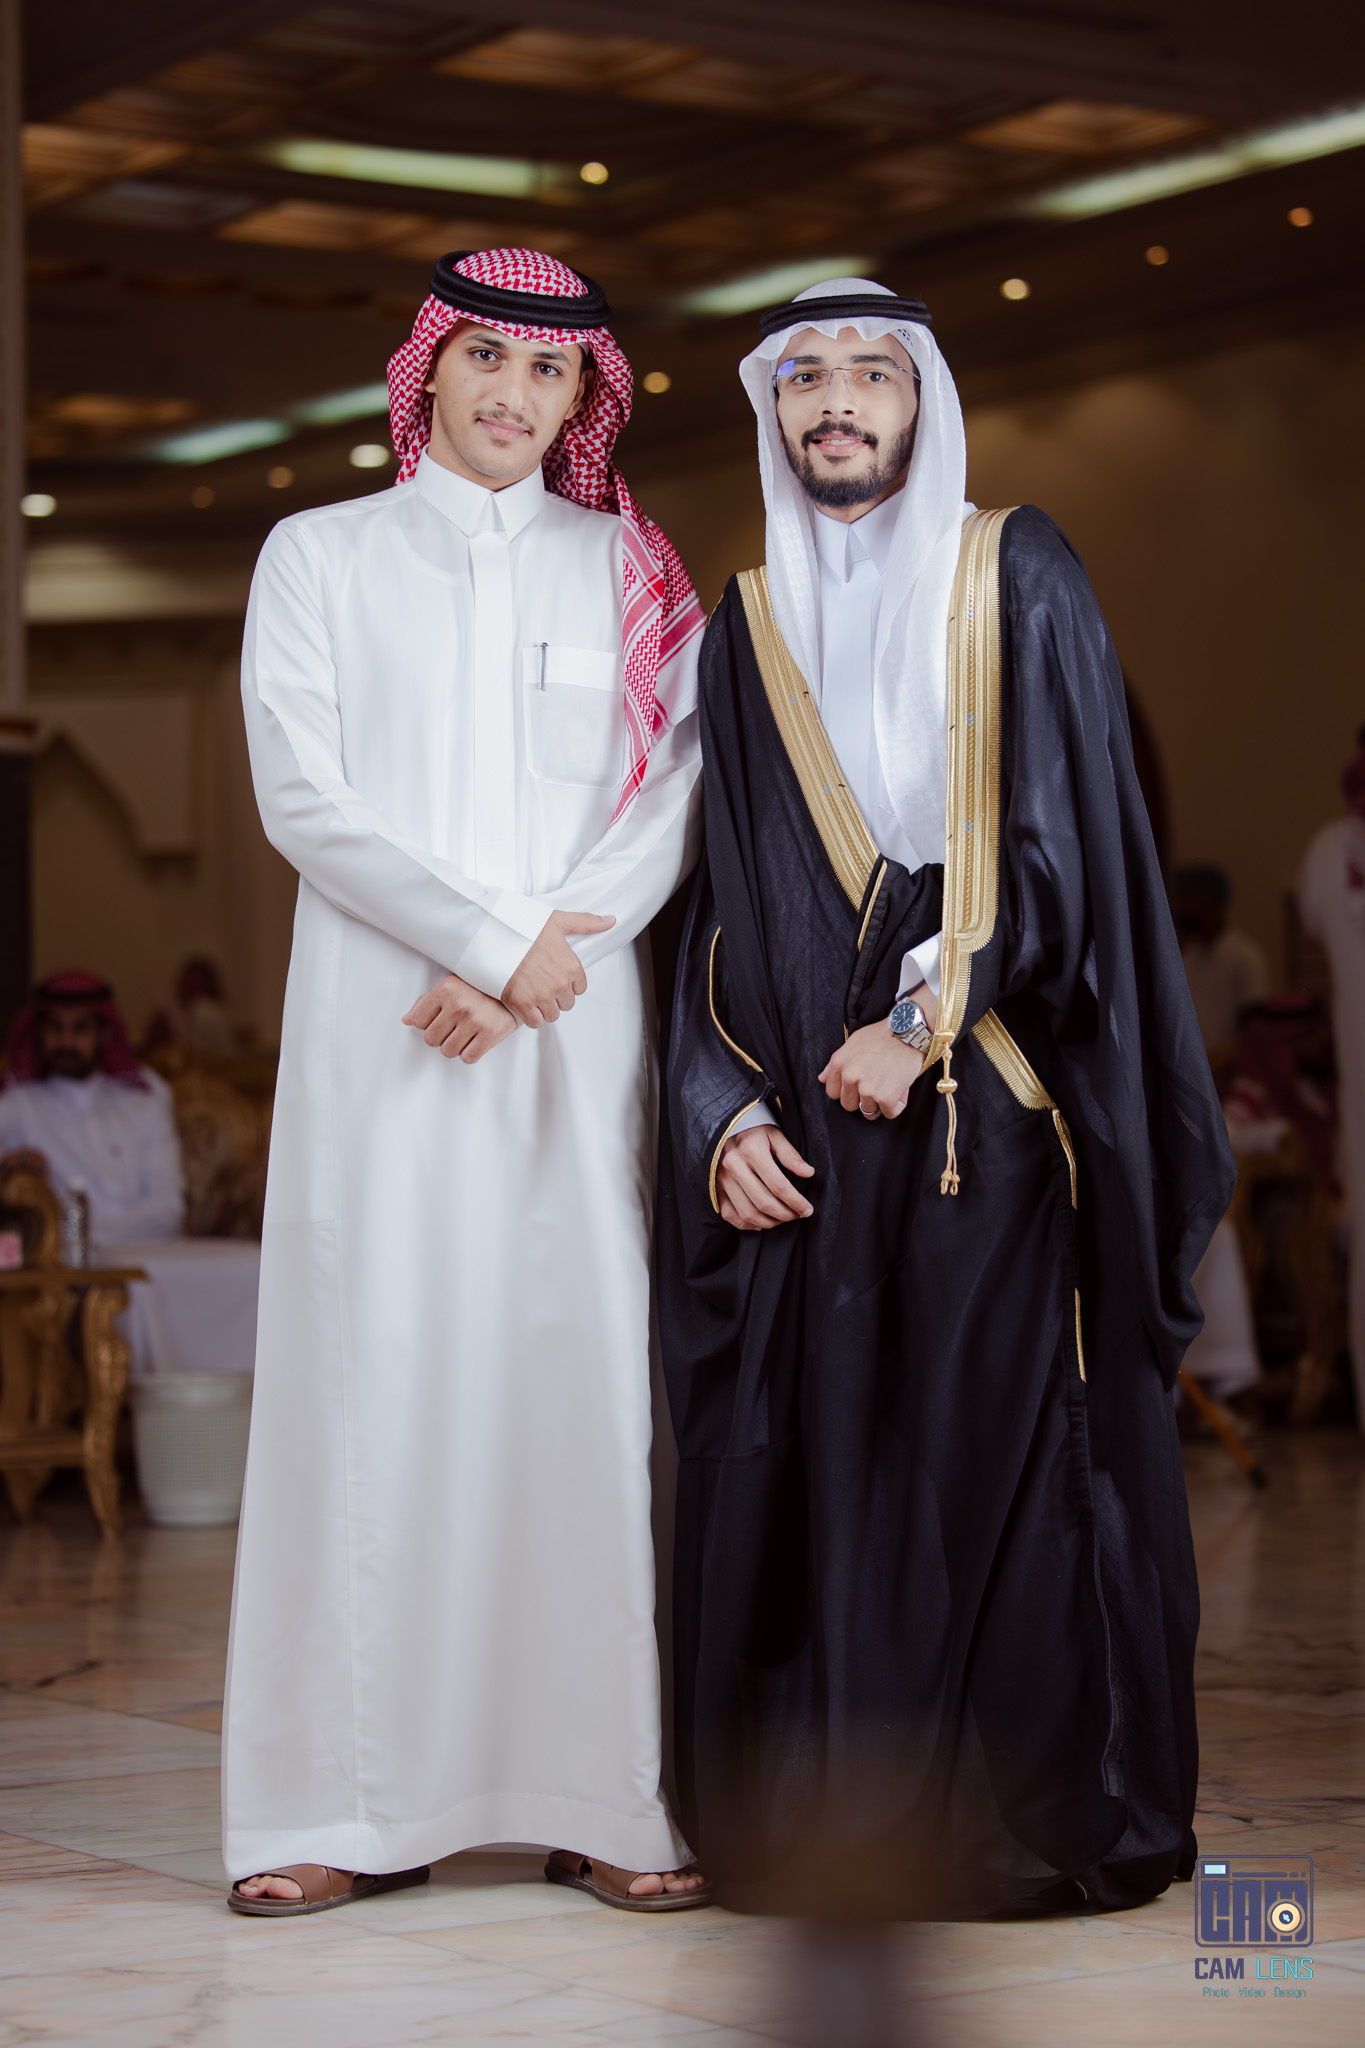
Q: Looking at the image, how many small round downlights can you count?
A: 9